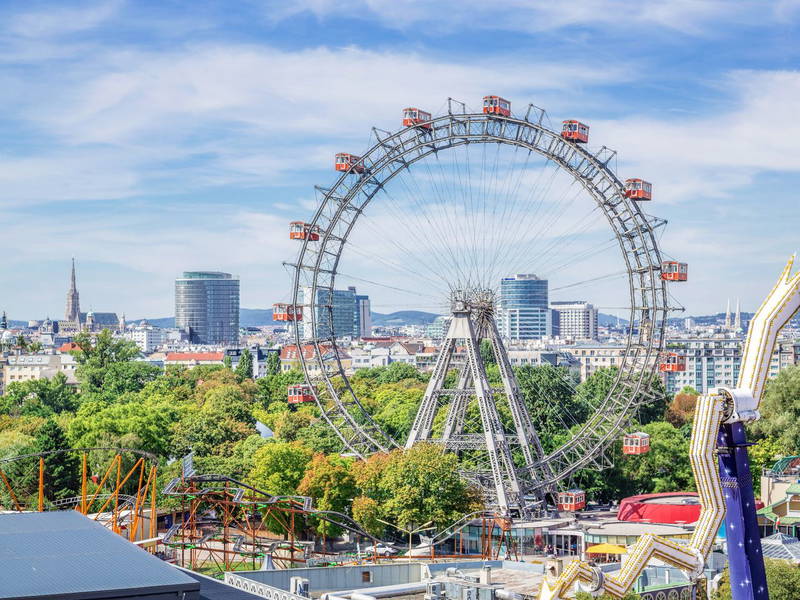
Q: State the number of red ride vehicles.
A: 12